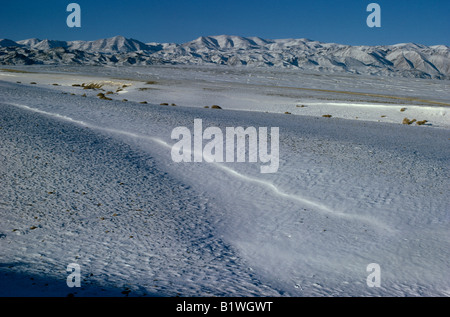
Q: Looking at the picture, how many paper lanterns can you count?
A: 0